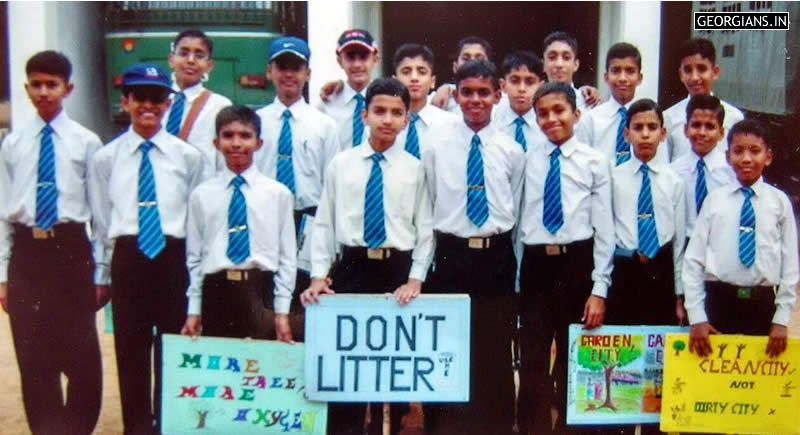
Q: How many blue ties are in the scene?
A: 15